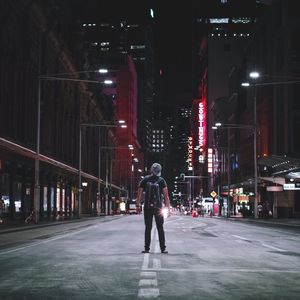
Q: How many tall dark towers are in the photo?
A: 2